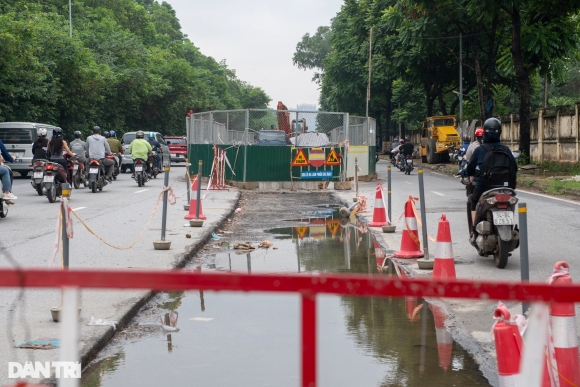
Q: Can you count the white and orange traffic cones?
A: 6